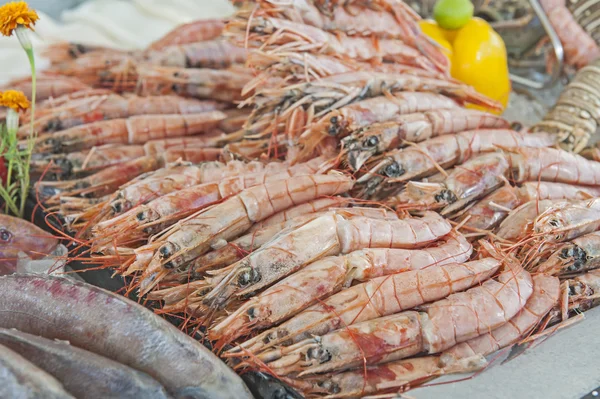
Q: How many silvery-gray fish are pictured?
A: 3